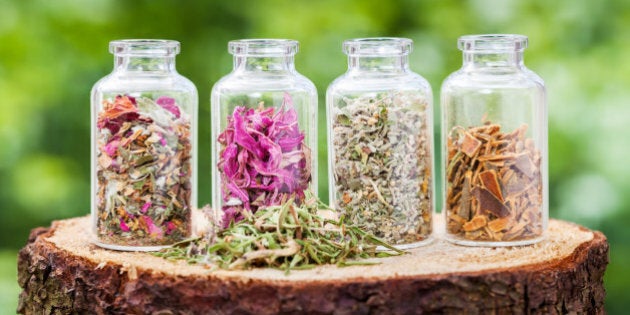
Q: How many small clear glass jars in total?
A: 4